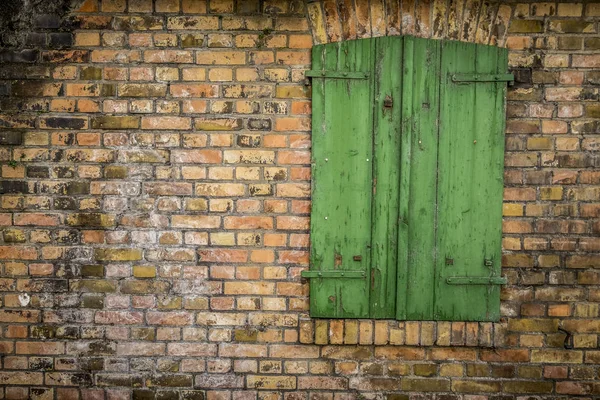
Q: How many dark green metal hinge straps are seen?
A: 4